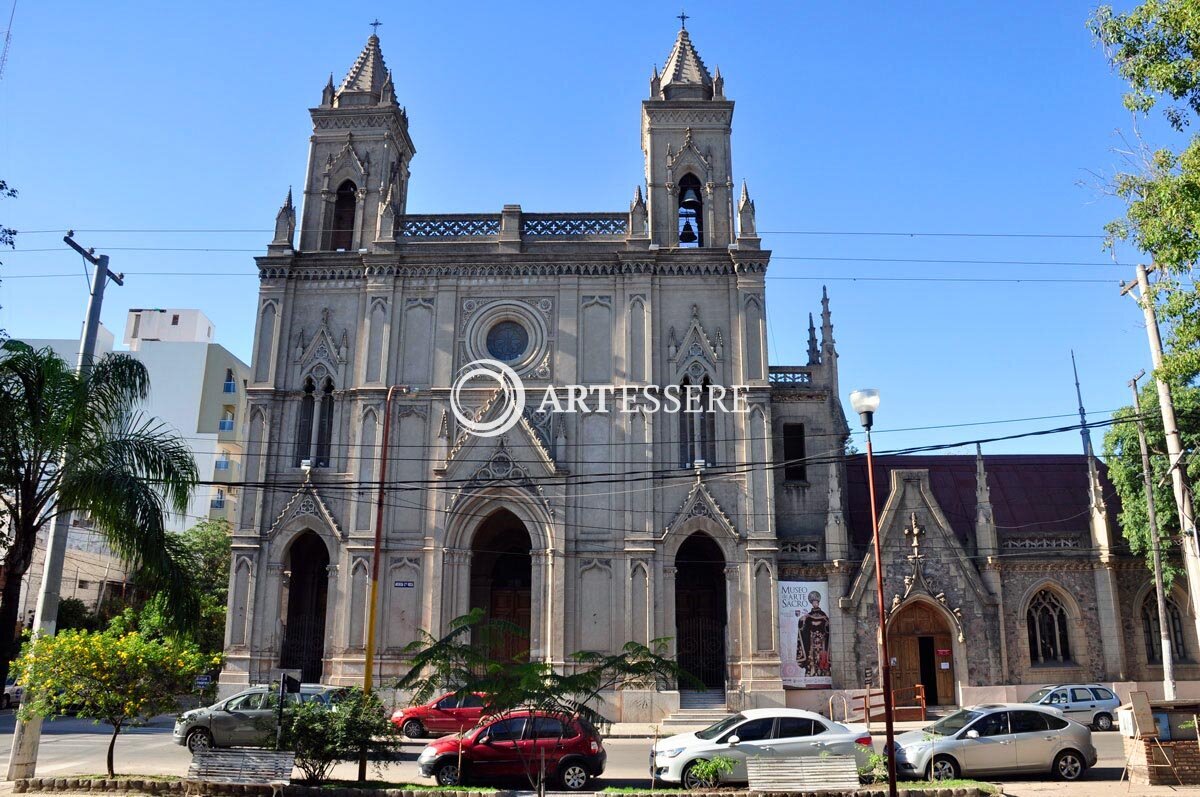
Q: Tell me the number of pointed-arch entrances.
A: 4